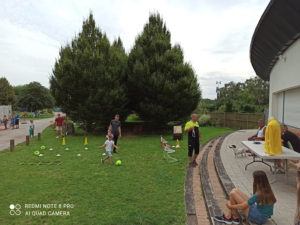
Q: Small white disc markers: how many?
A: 7